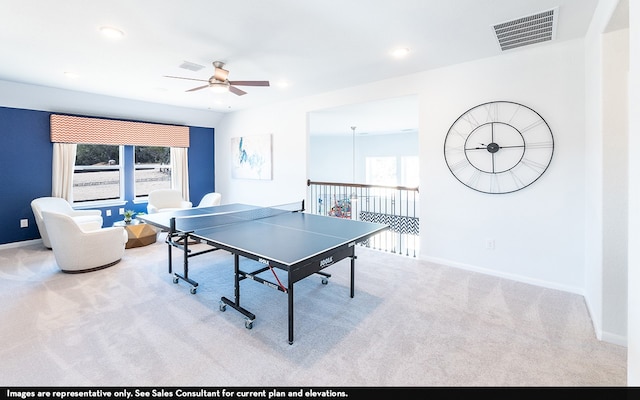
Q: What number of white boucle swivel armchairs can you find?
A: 4